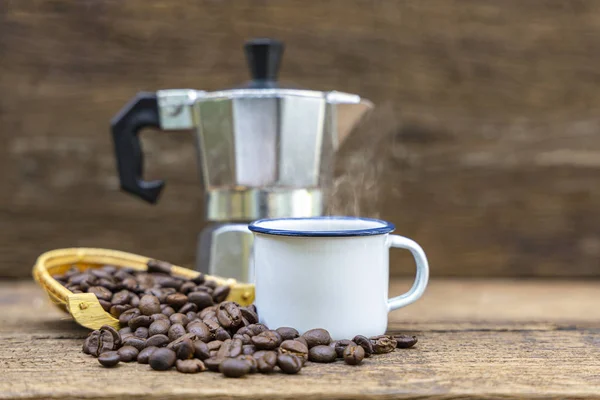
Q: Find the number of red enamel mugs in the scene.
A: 0